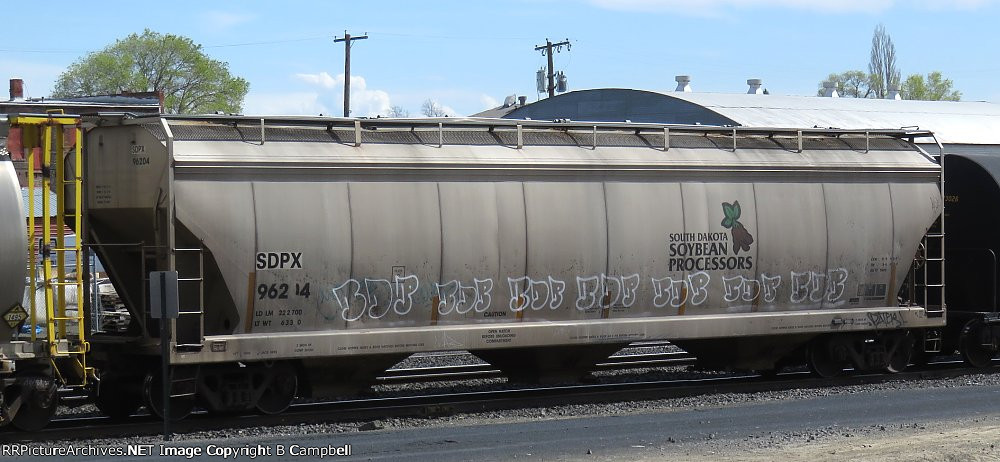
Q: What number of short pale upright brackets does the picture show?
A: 9